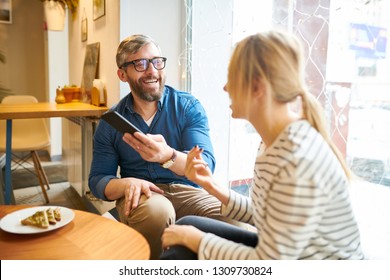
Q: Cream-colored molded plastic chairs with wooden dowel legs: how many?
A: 1